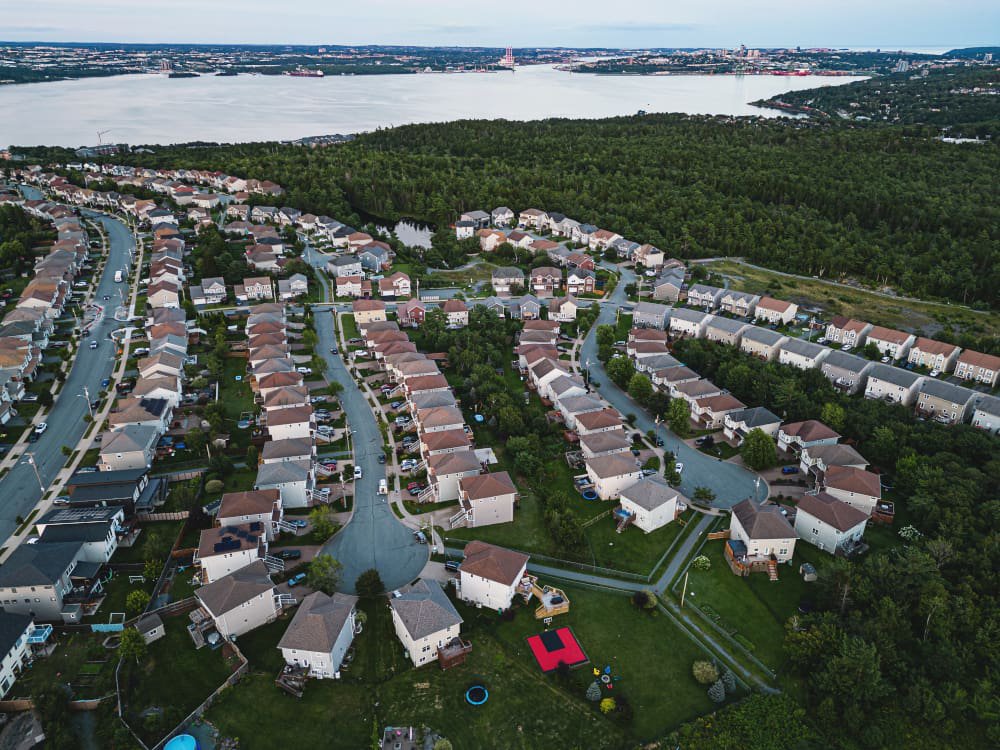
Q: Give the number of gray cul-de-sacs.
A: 2